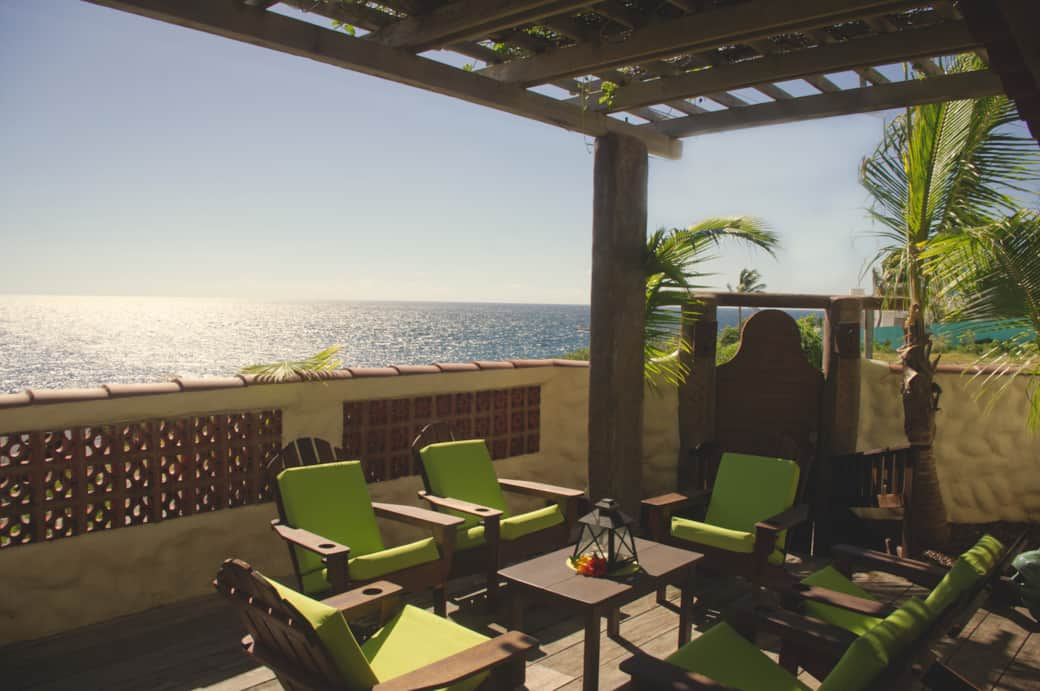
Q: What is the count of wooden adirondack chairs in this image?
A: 6